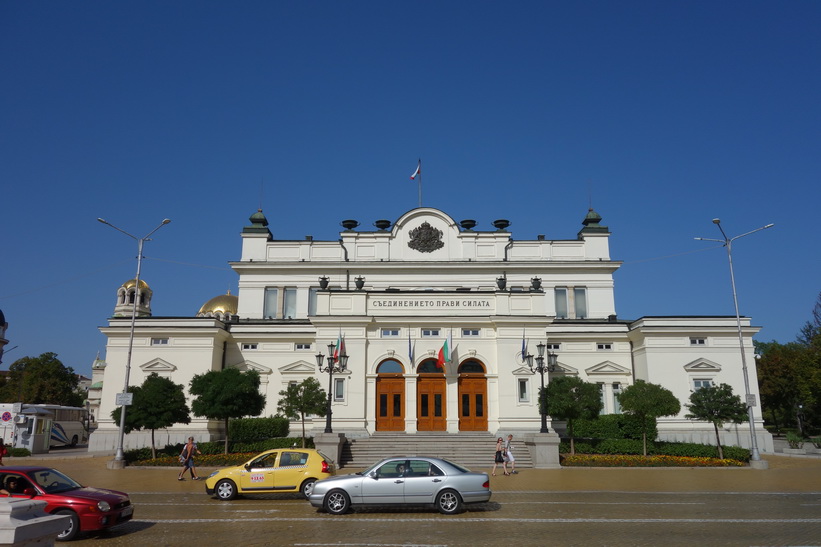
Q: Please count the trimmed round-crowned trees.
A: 6